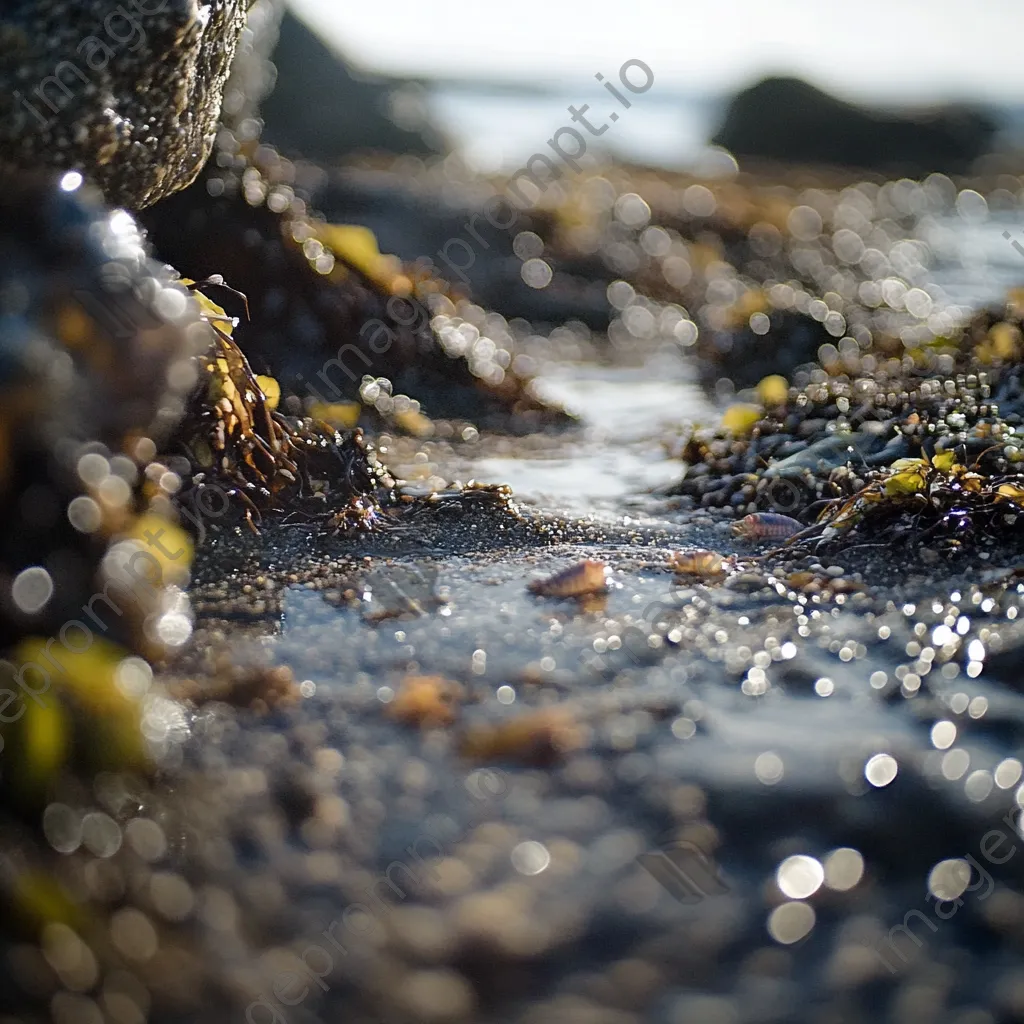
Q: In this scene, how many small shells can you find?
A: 3